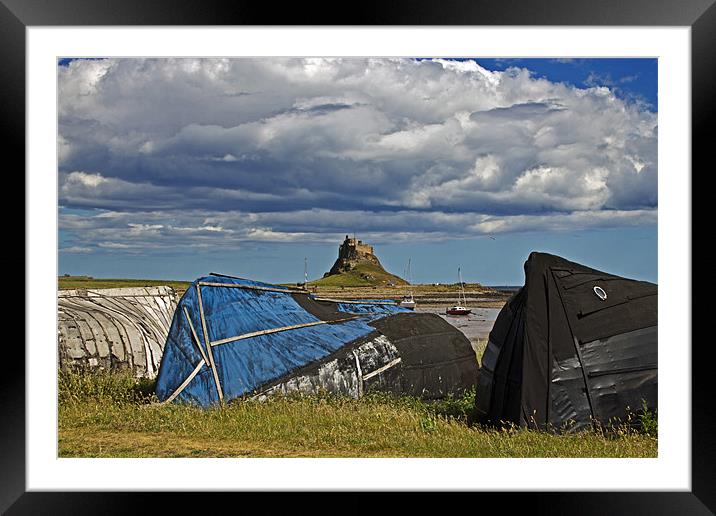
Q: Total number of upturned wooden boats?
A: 3